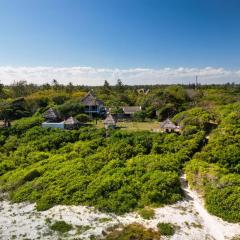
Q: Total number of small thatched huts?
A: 4